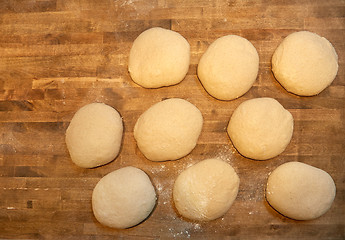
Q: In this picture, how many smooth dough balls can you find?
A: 9